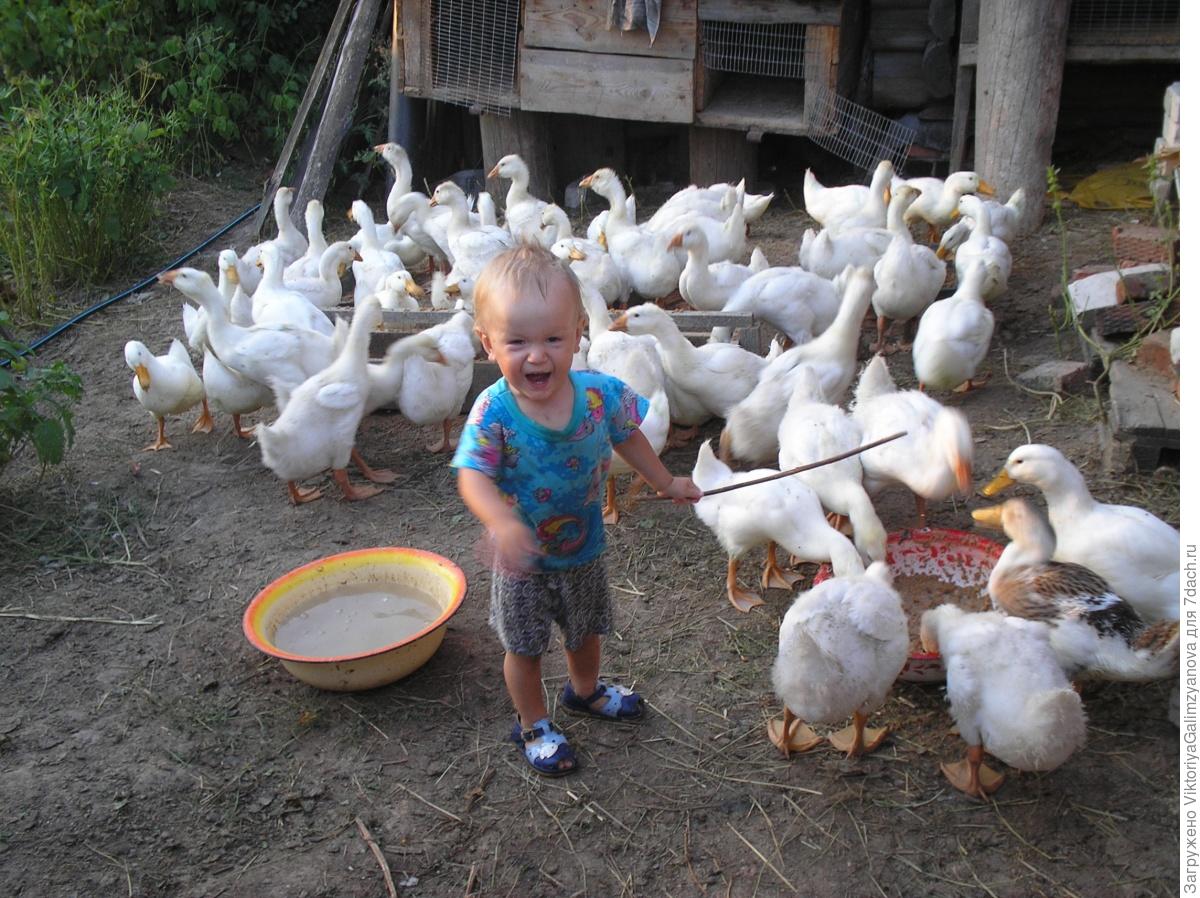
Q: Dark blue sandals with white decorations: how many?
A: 2